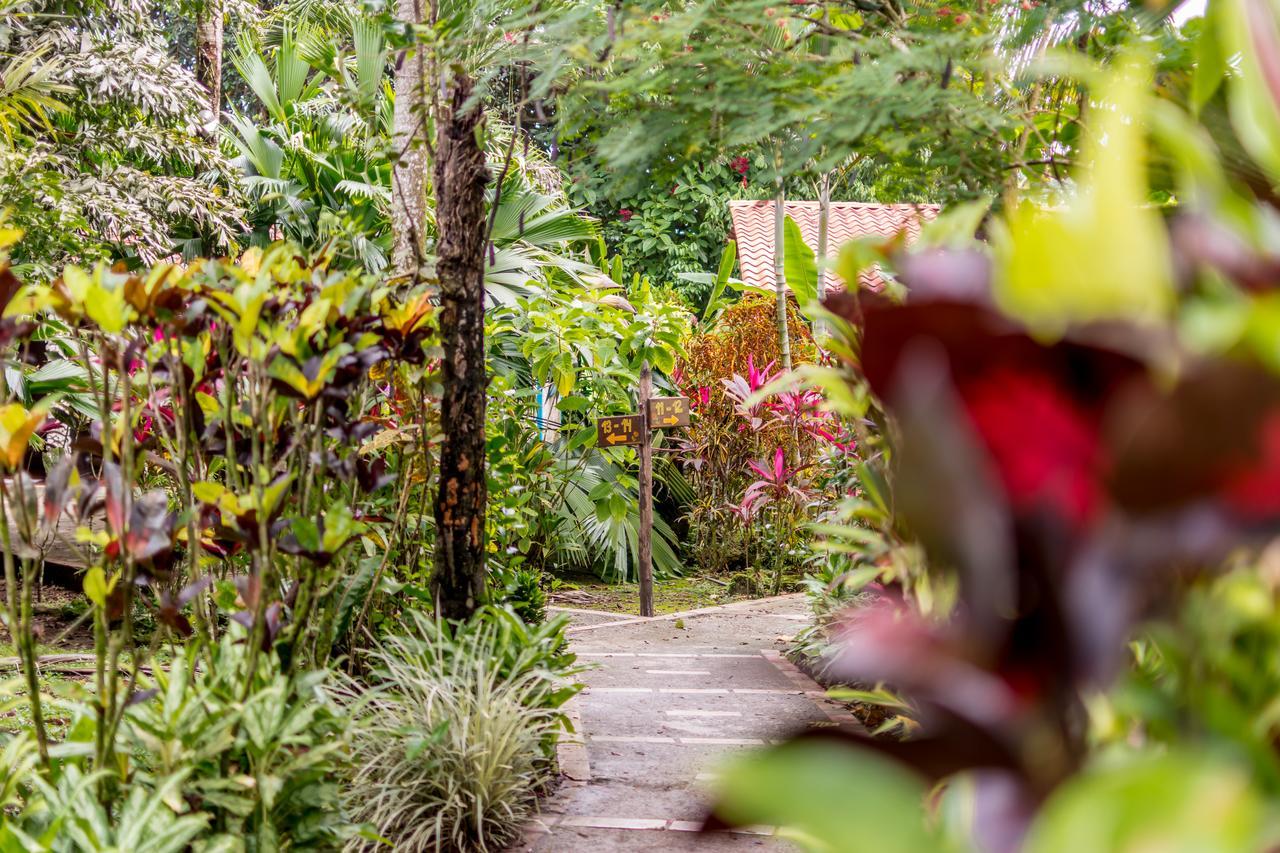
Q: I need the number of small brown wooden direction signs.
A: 2